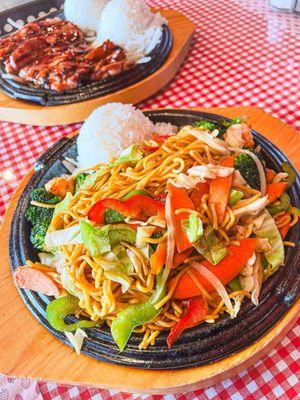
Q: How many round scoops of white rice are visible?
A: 3